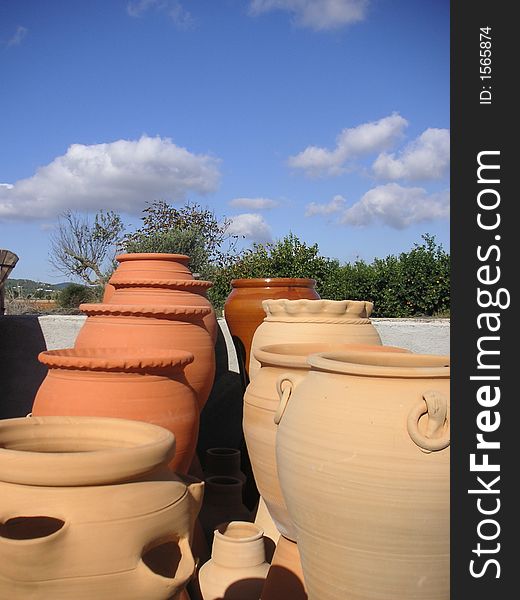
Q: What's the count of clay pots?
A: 12